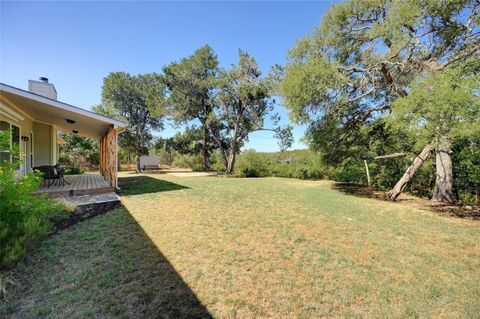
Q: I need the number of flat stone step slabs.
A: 1